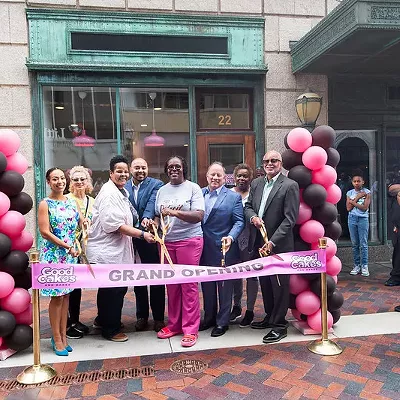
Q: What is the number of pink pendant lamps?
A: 2